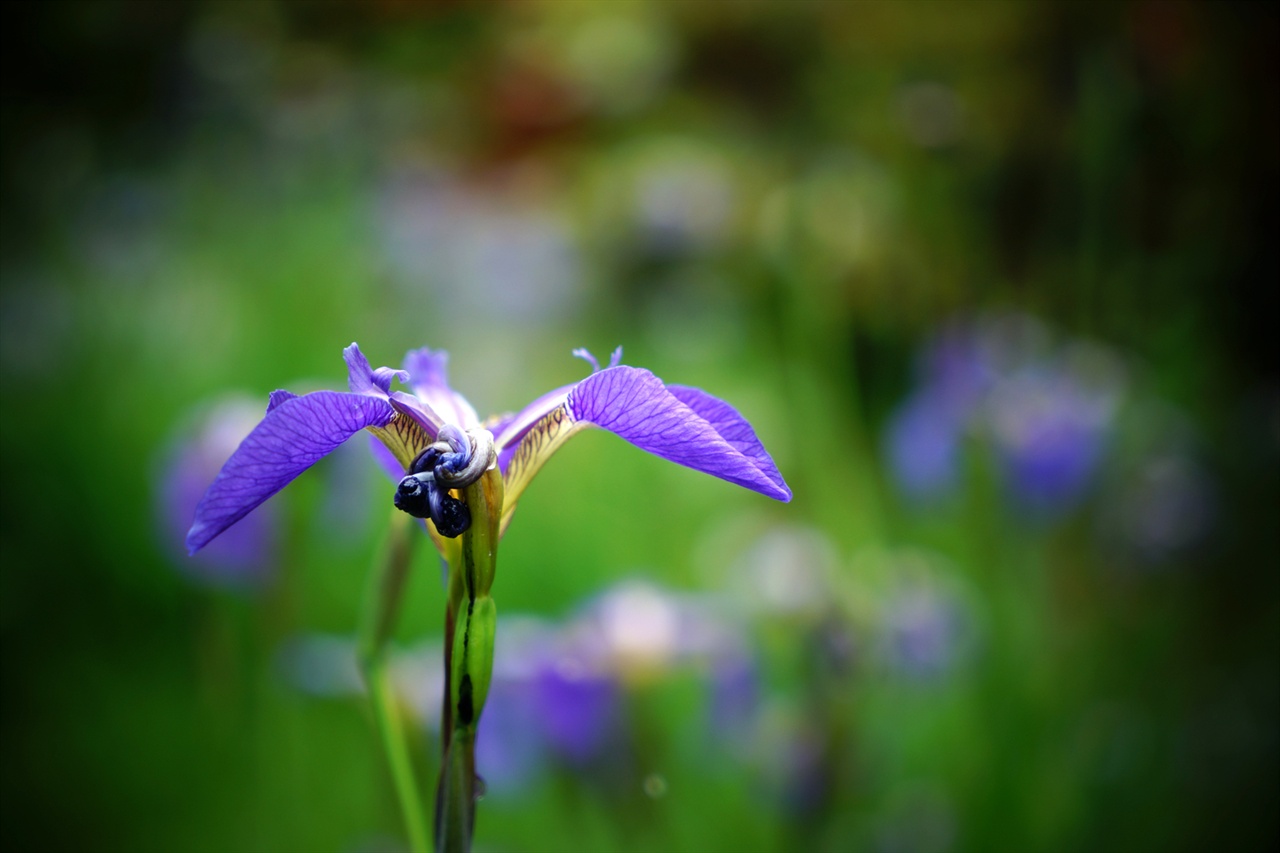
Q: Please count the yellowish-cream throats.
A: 2